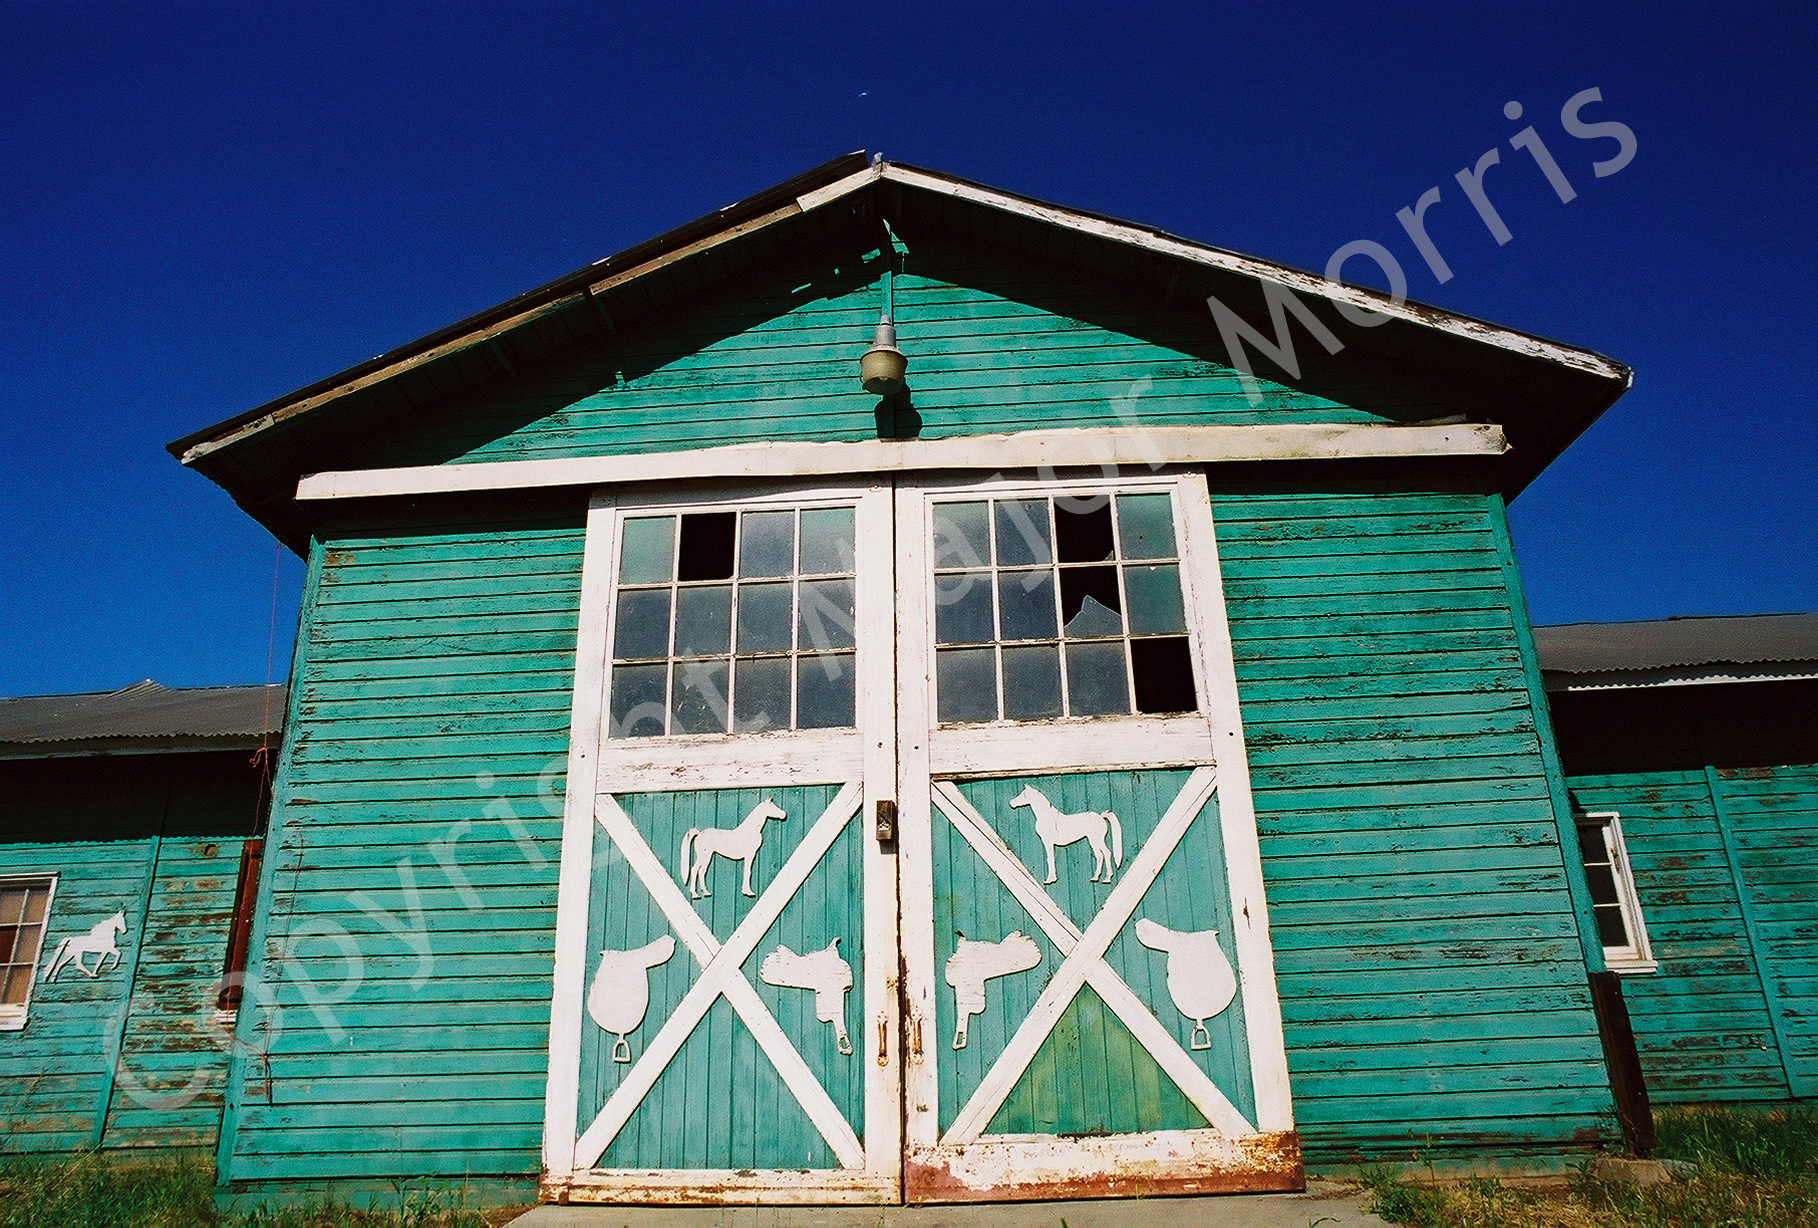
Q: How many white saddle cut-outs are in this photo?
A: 4